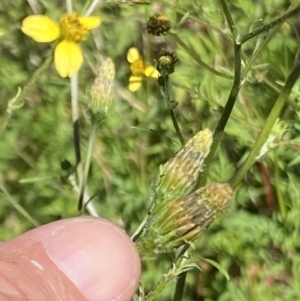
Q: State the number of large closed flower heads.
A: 3